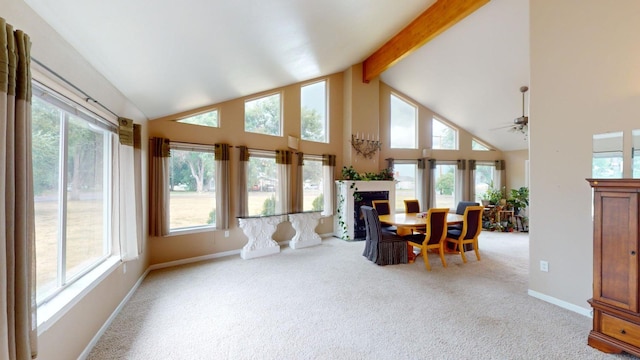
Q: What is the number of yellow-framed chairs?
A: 4